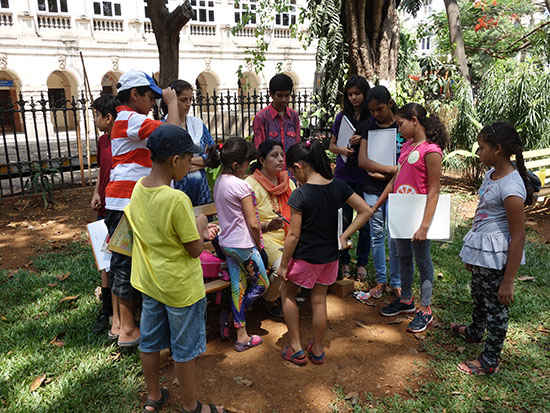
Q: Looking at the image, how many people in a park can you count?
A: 12